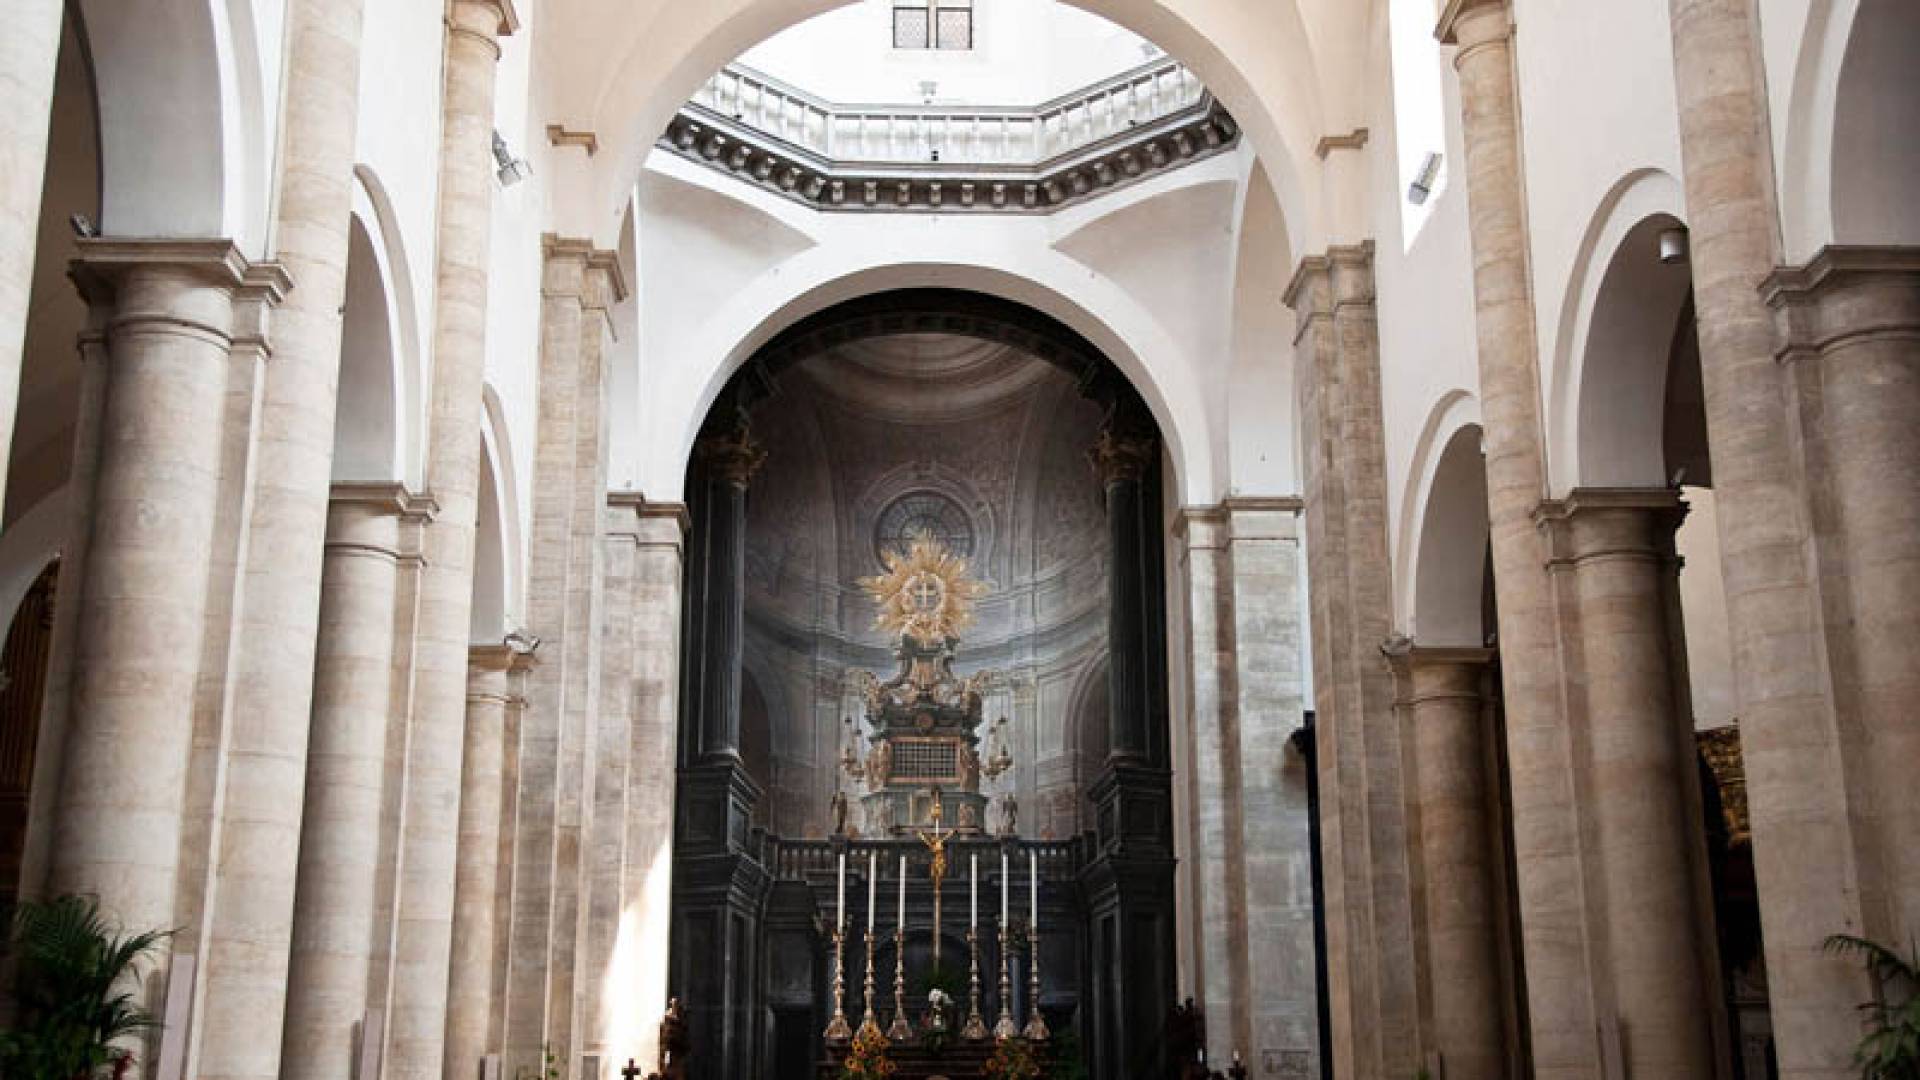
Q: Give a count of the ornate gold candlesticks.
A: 6